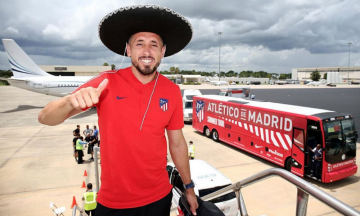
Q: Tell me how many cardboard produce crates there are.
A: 0